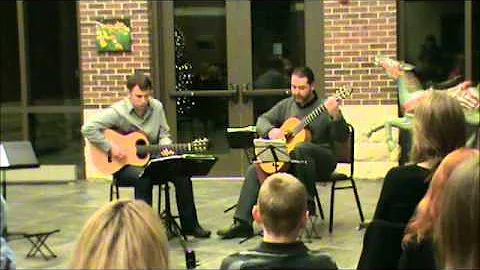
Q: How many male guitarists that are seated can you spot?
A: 2